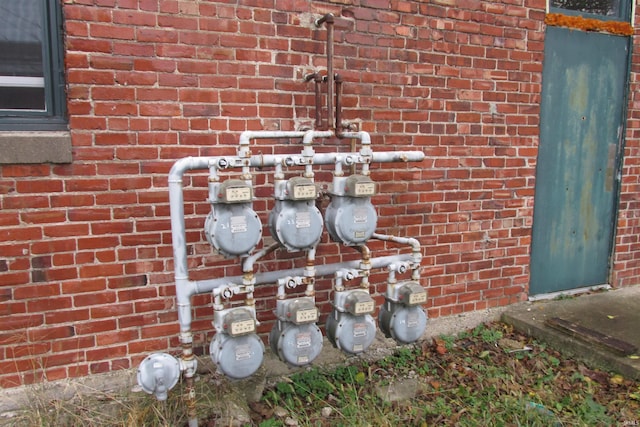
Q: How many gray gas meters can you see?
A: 7